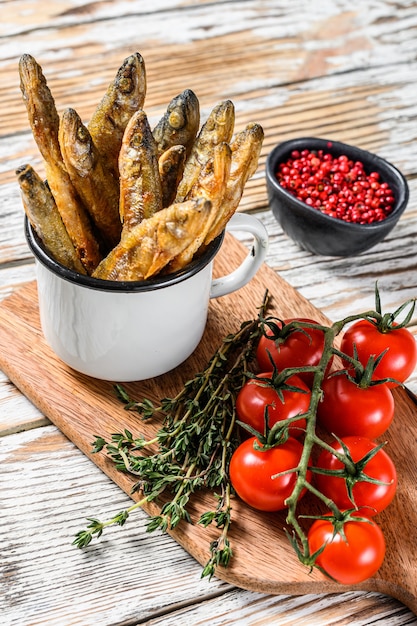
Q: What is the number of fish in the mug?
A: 11